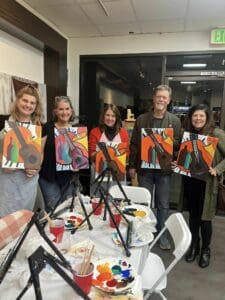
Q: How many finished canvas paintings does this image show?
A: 5